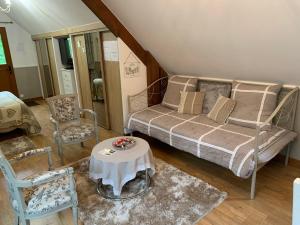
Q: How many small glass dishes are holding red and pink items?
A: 1